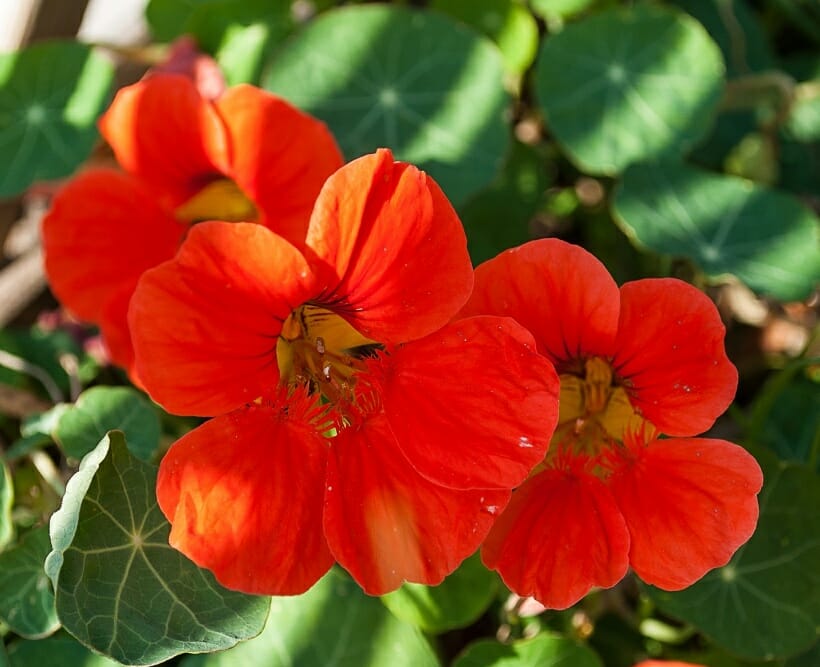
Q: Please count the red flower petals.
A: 13